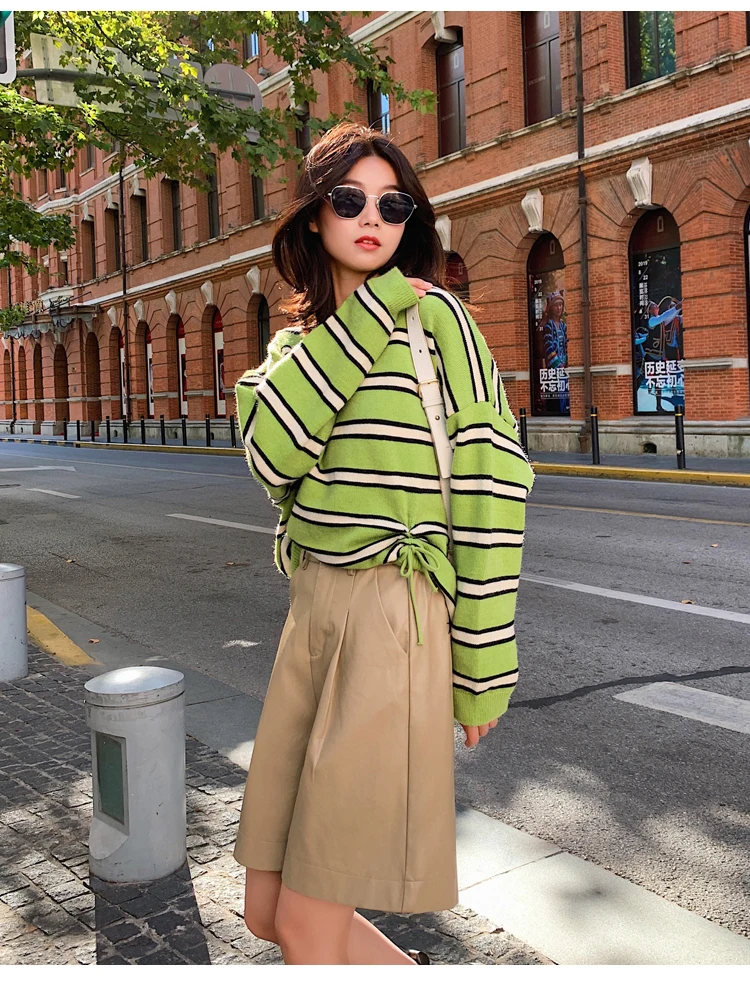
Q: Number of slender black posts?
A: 13